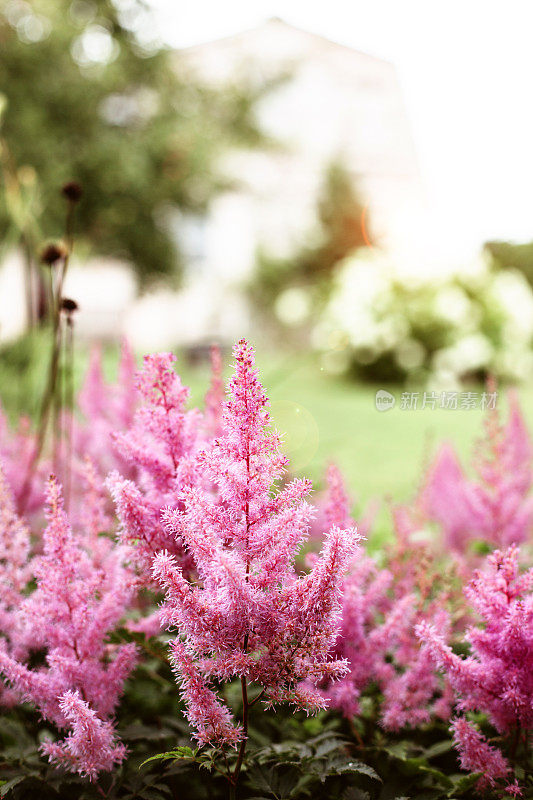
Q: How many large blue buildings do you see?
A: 0